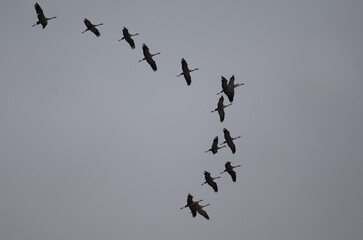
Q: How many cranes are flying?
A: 14